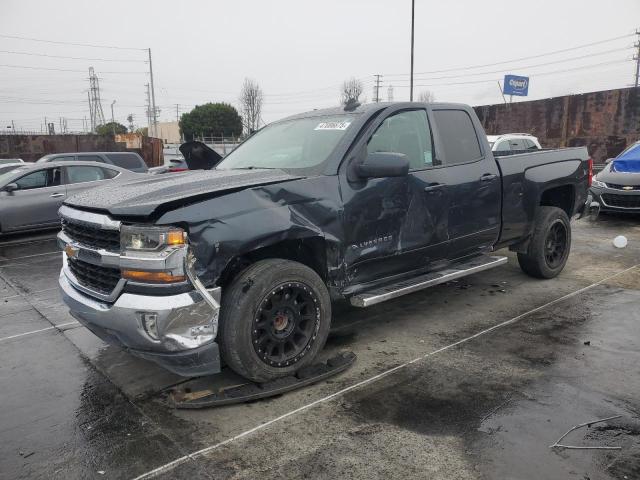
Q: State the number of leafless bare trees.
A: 3